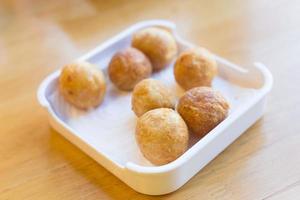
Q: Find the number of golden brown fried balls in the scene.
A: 7